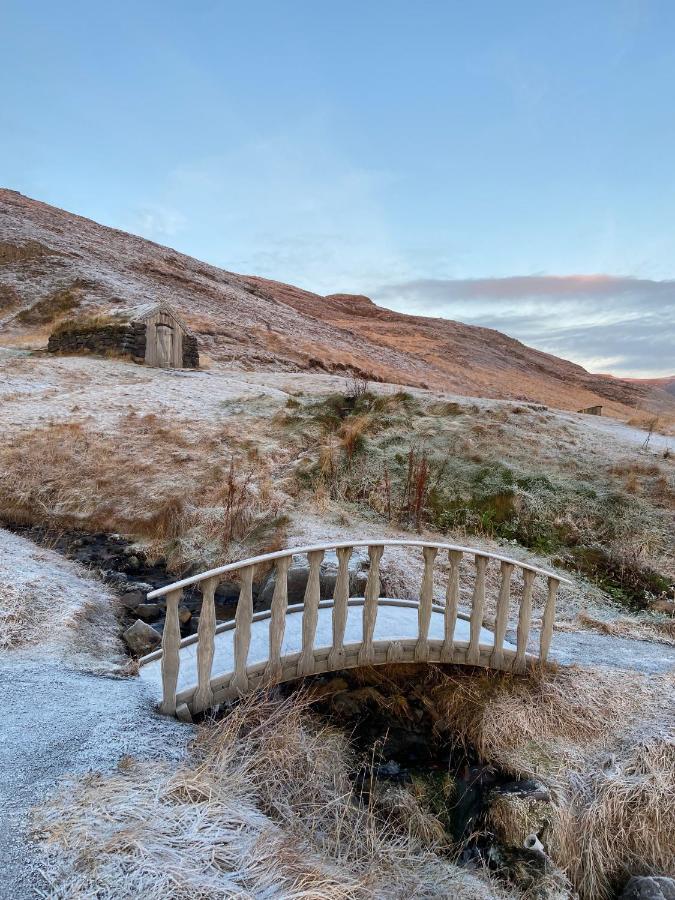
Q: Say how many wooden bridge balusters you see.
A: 13